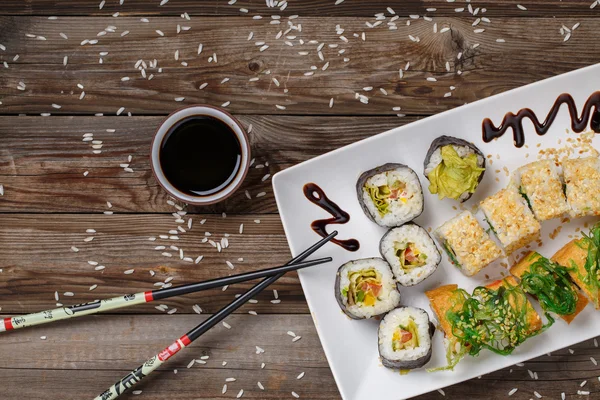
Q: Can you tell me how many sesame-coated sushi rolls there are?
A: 4